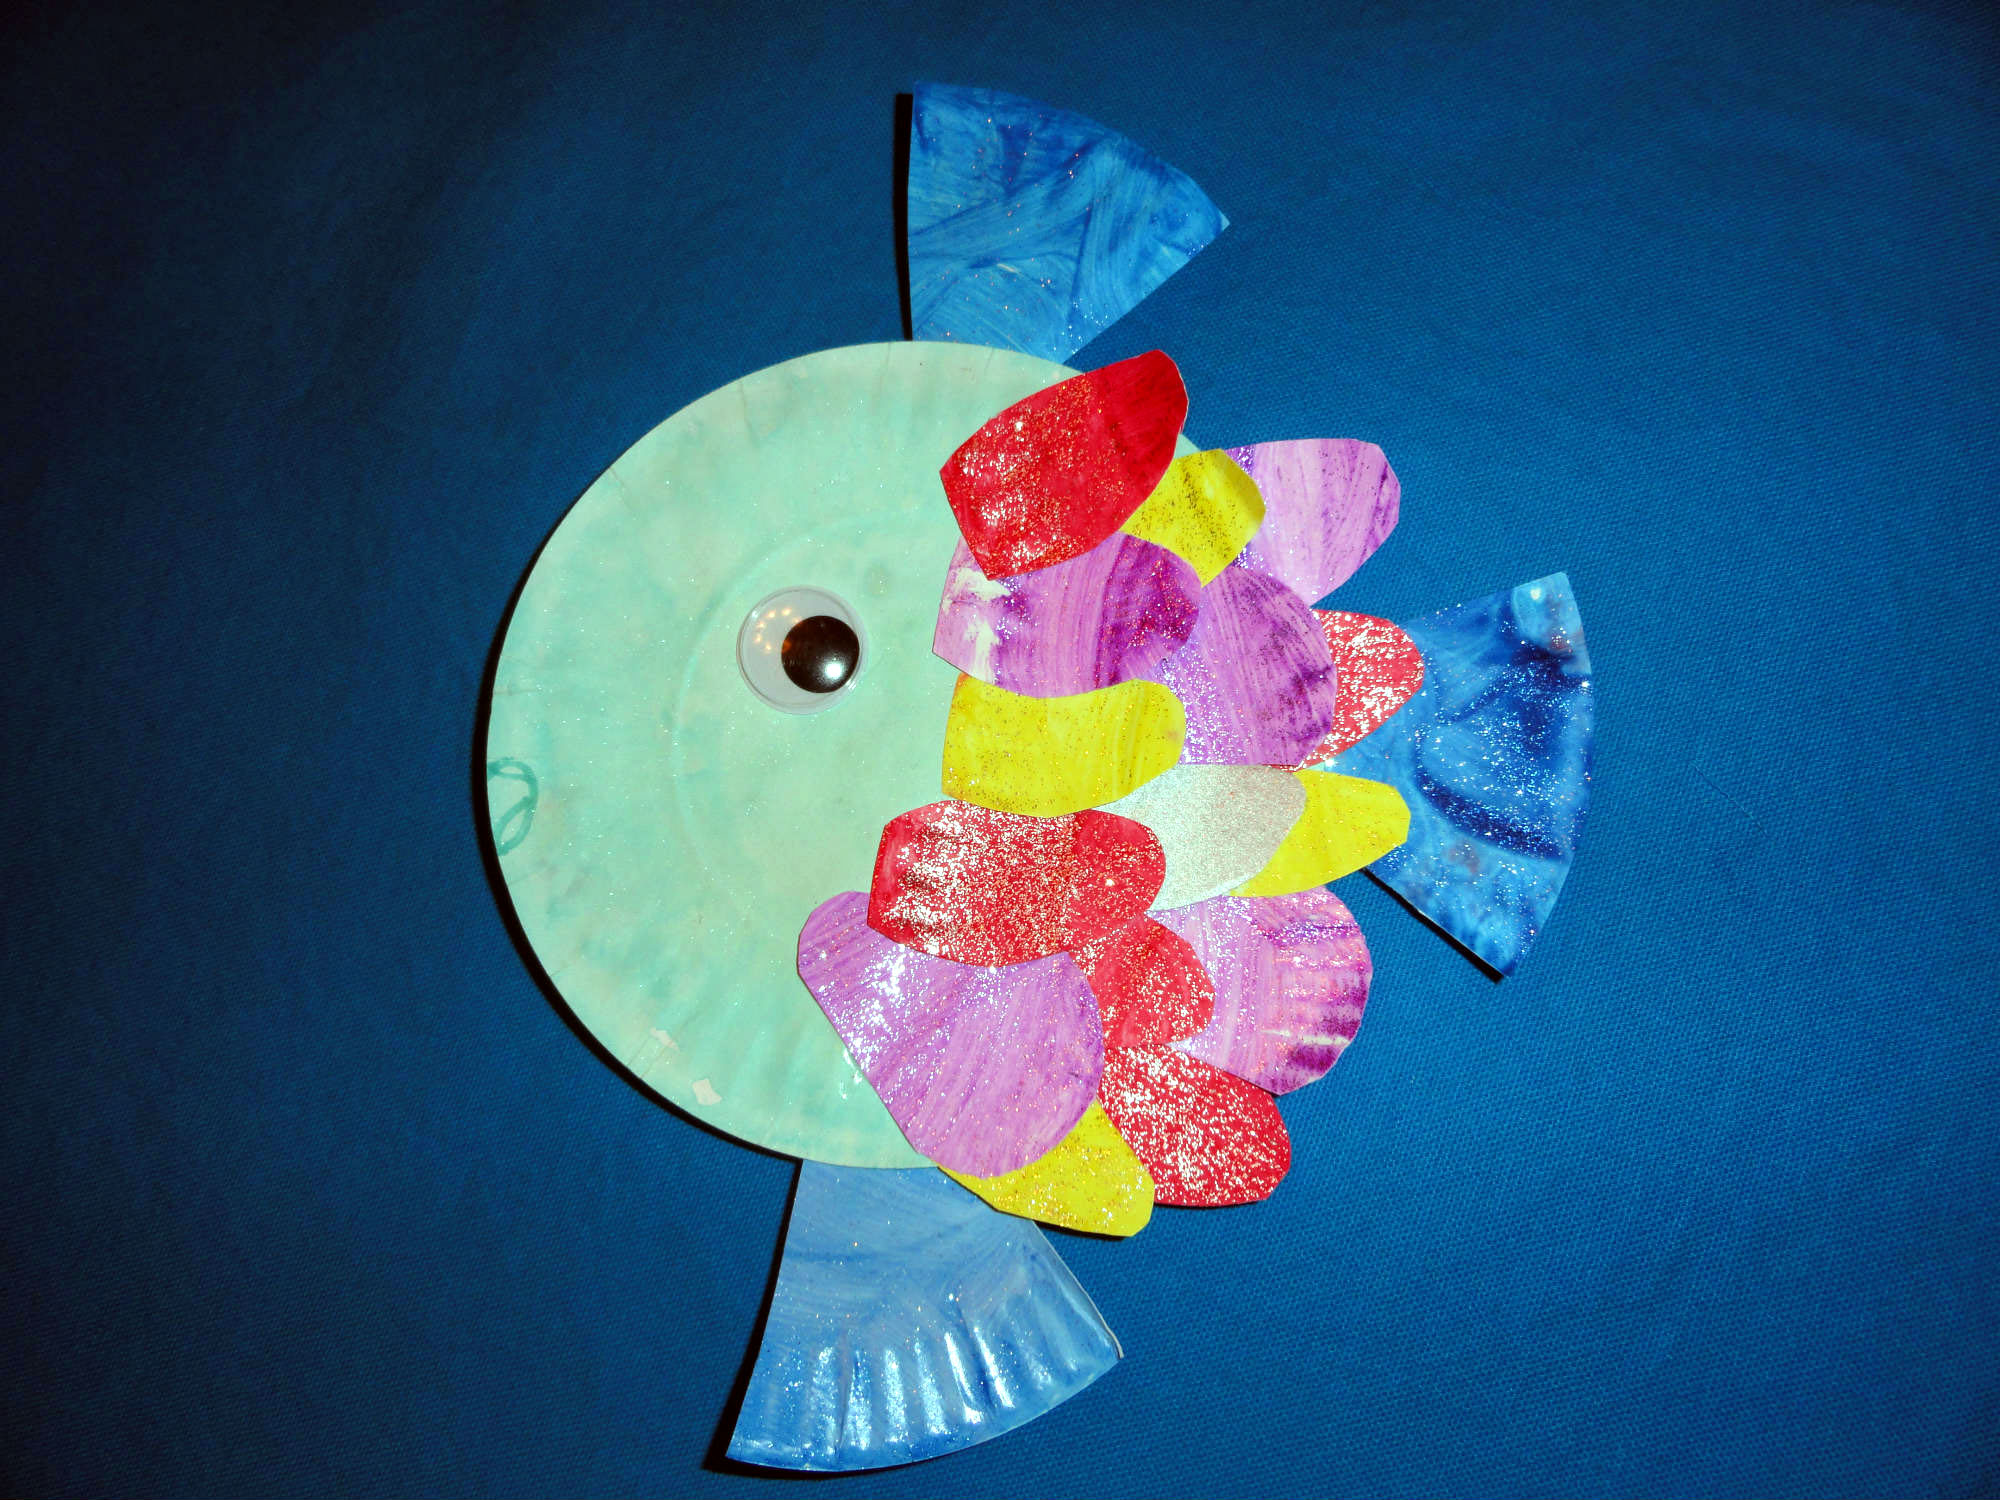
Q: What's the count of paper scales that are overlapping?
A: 15